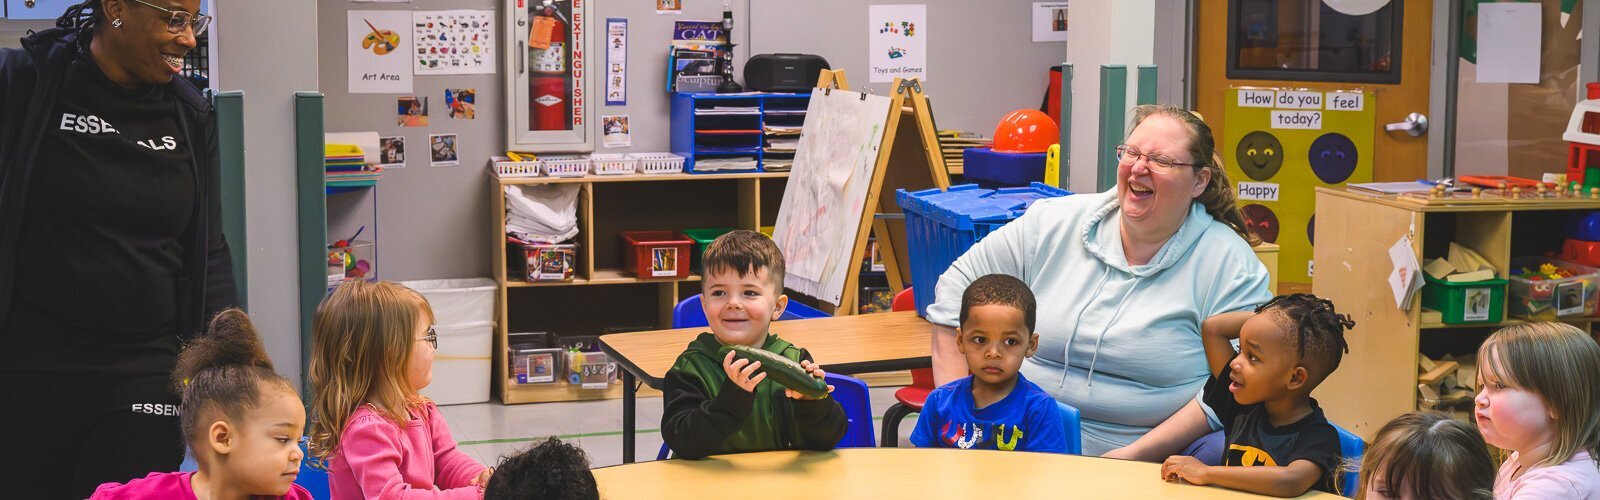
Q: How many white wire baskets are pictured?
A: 4